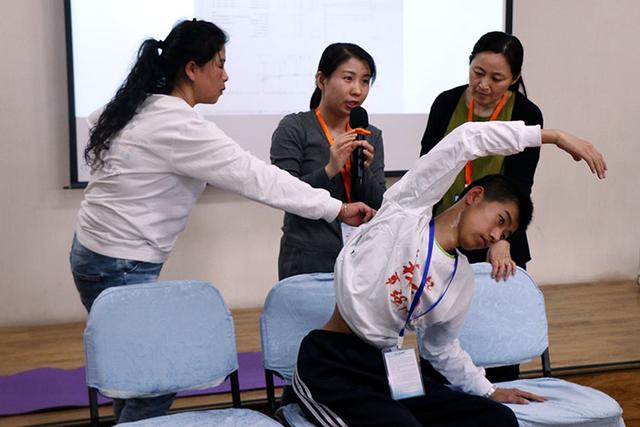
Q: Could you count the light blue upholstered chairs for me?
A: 3